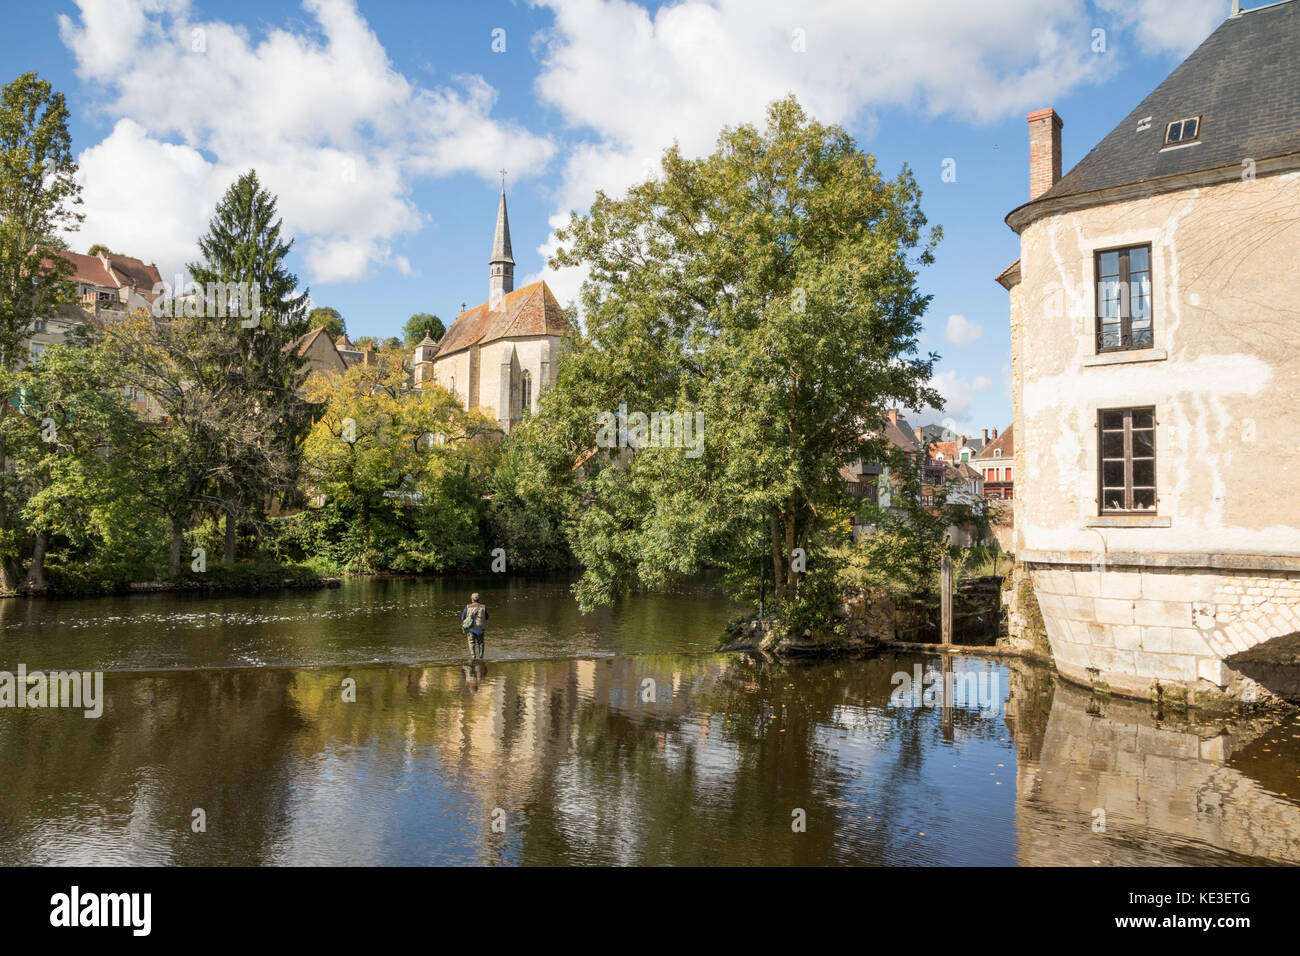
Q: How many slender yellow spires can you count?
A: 0